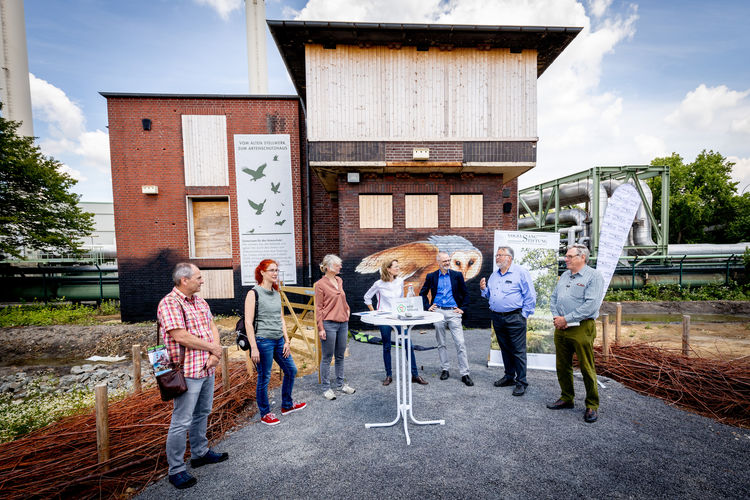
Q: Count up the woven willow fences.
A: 2